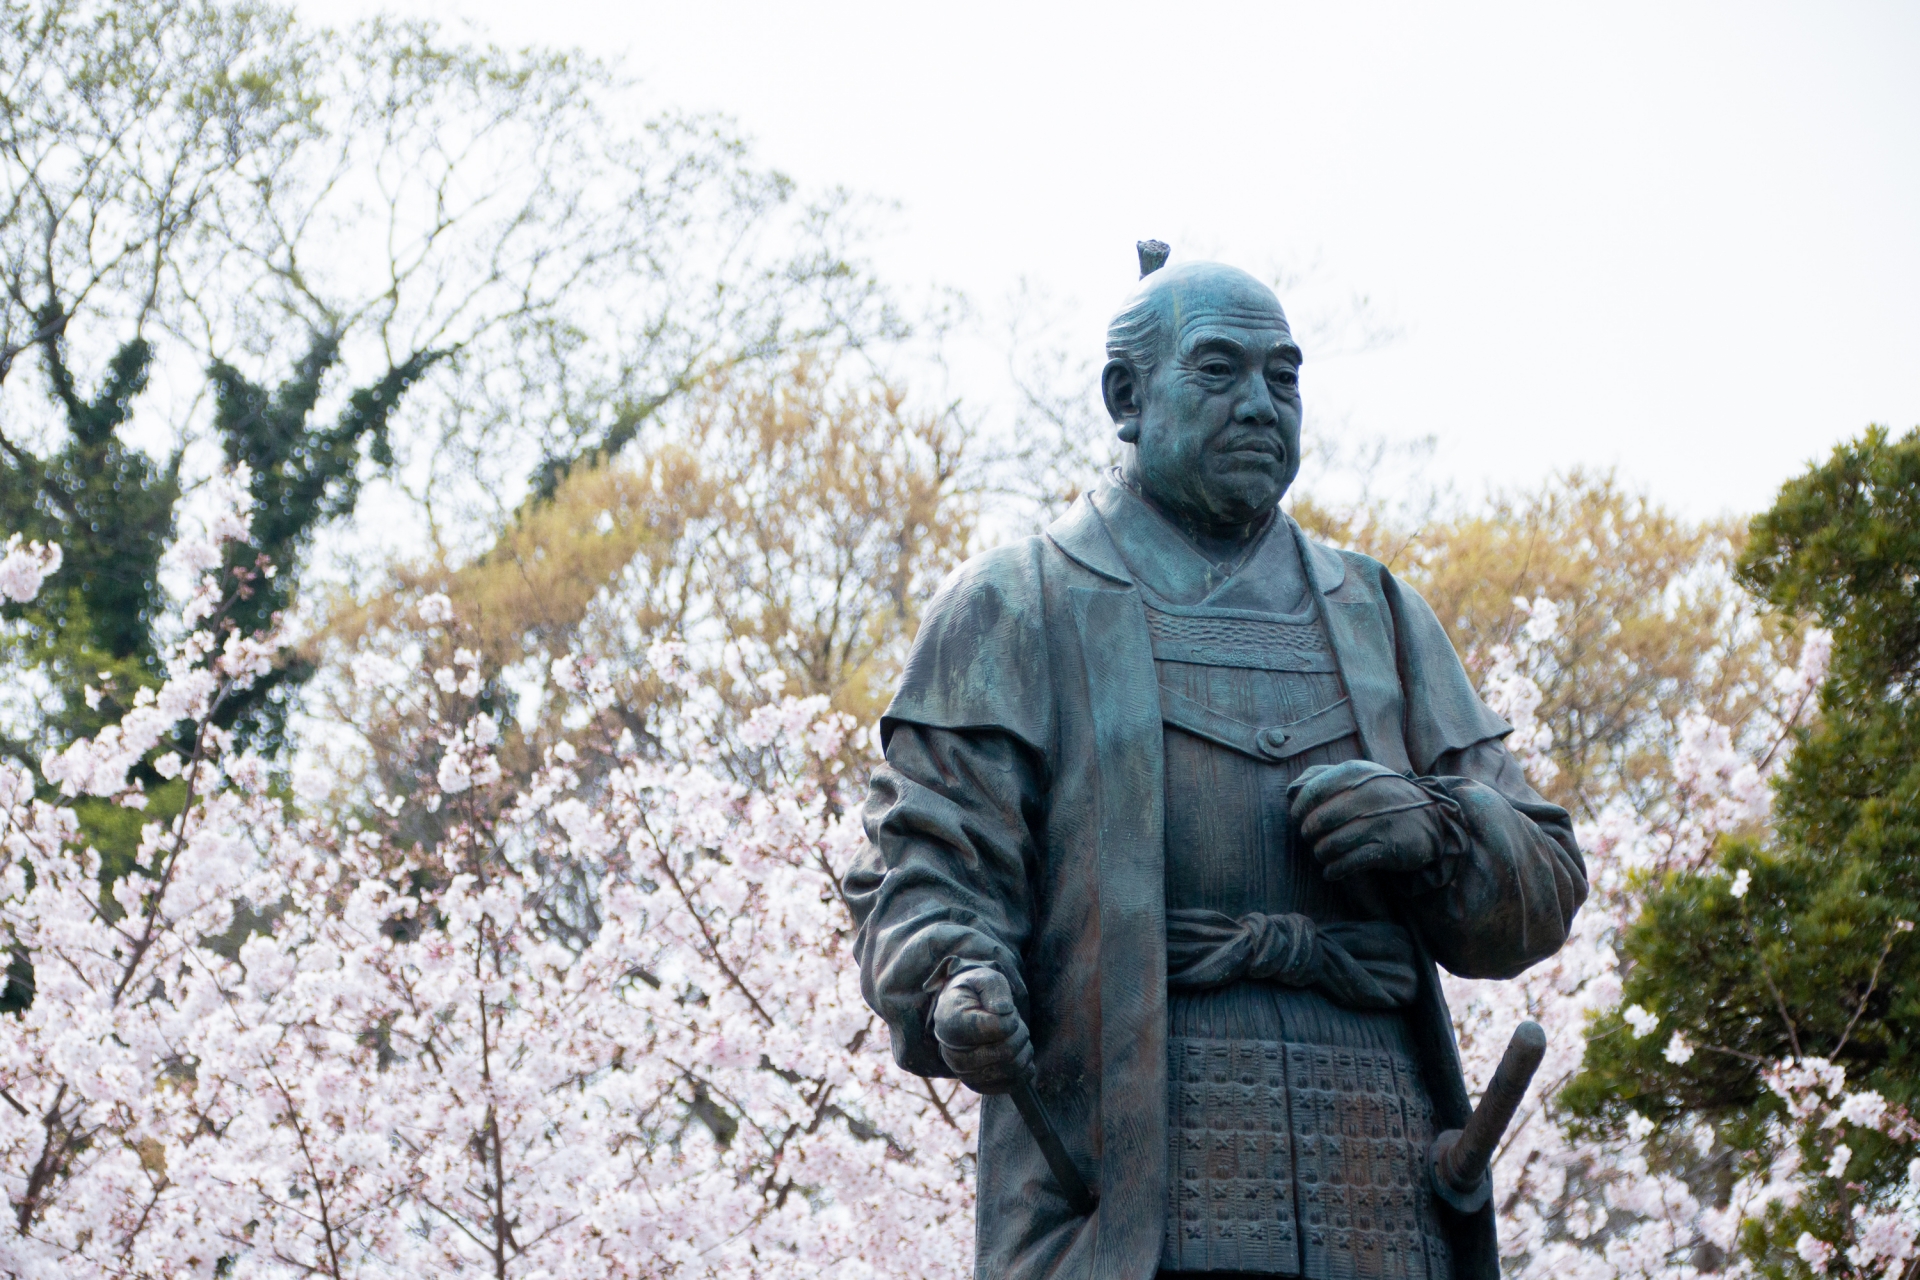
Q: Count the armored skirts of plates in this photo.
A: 1